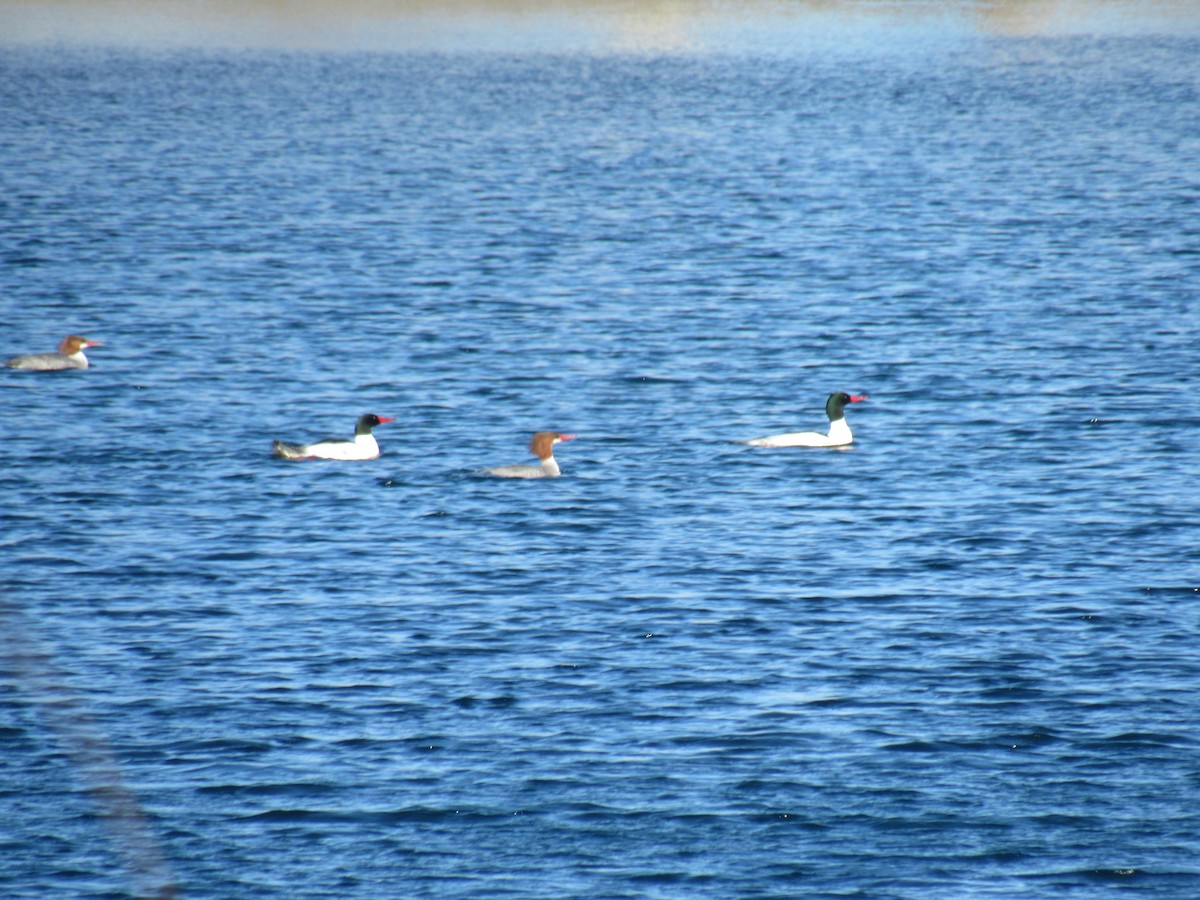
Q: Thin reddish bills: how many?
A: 4